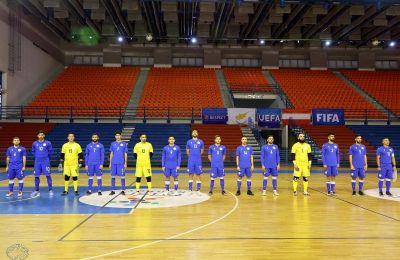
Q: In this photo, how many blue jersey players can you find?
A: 12